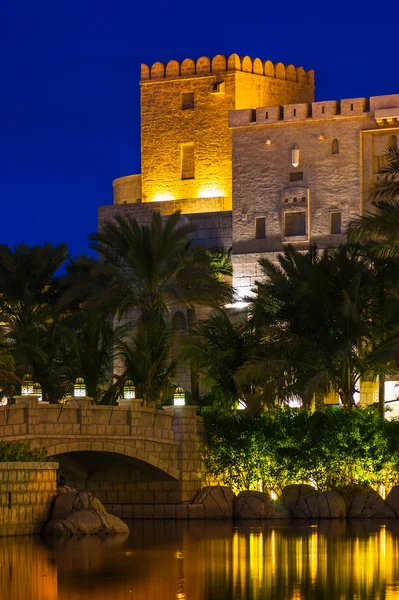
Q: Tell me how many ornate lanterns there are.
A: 5